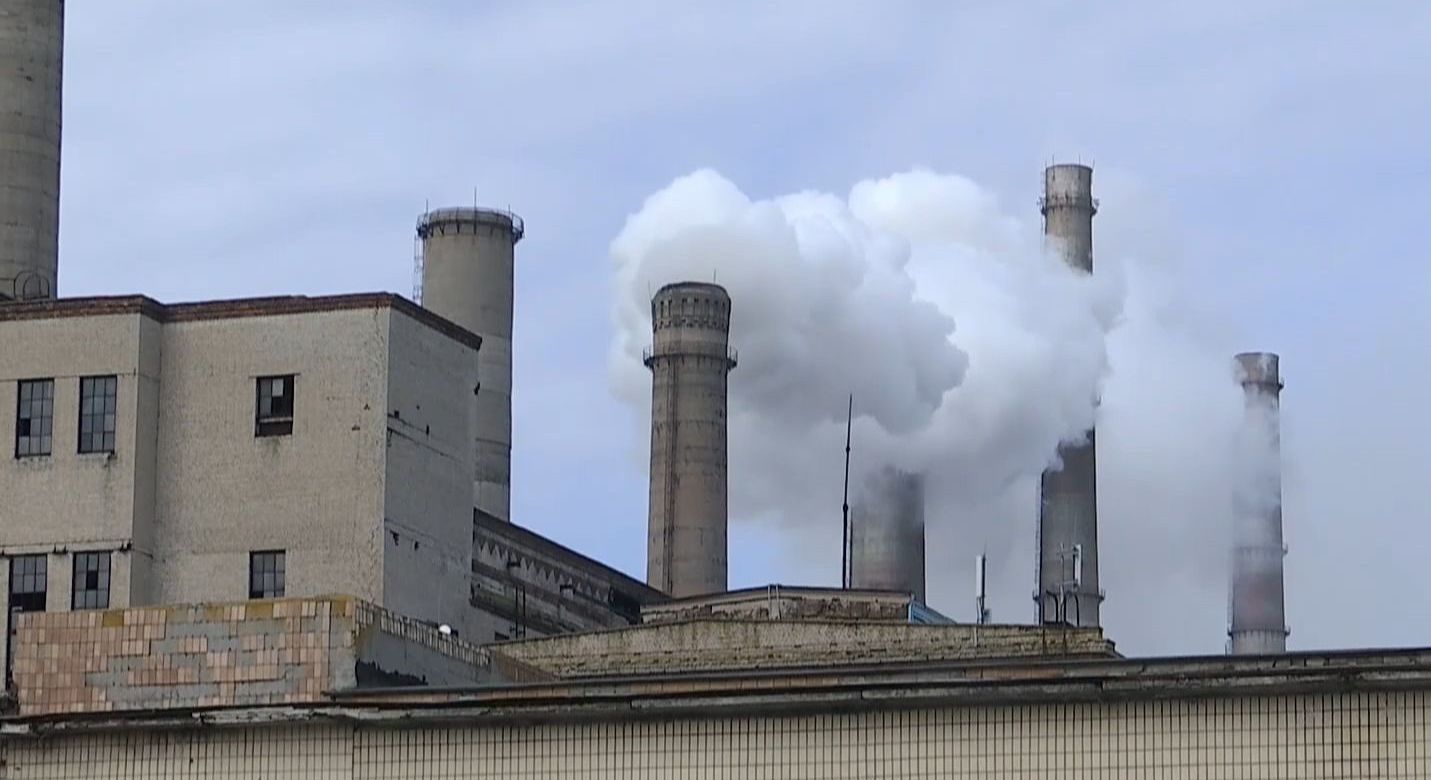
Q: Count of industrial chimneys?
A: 6